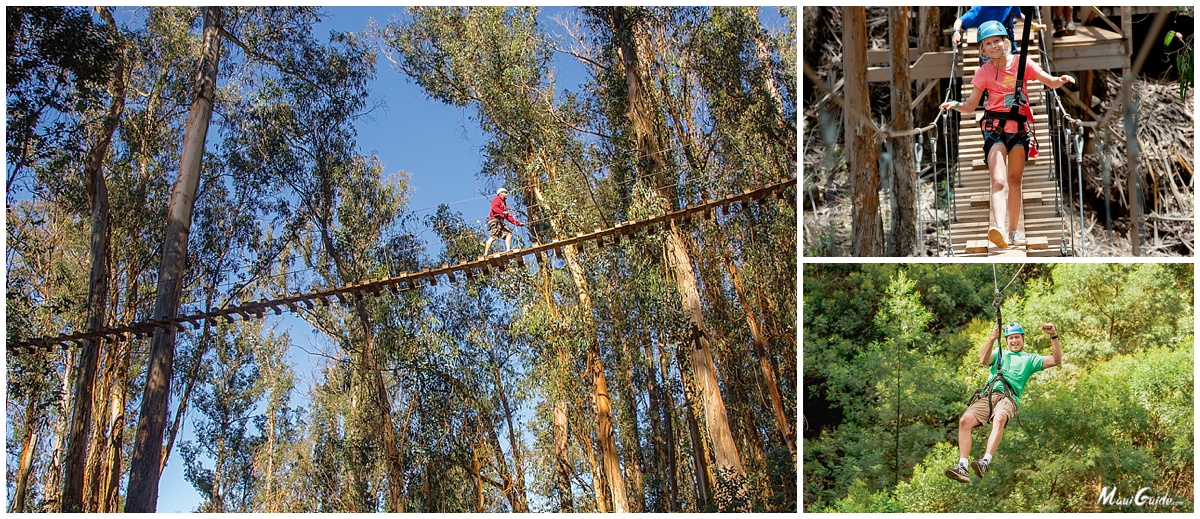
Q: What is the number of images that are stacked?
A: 2